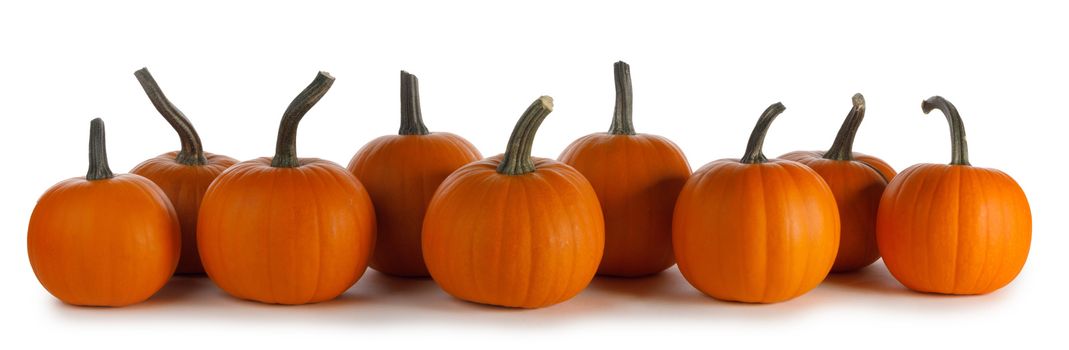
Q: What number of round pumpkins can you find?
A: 9